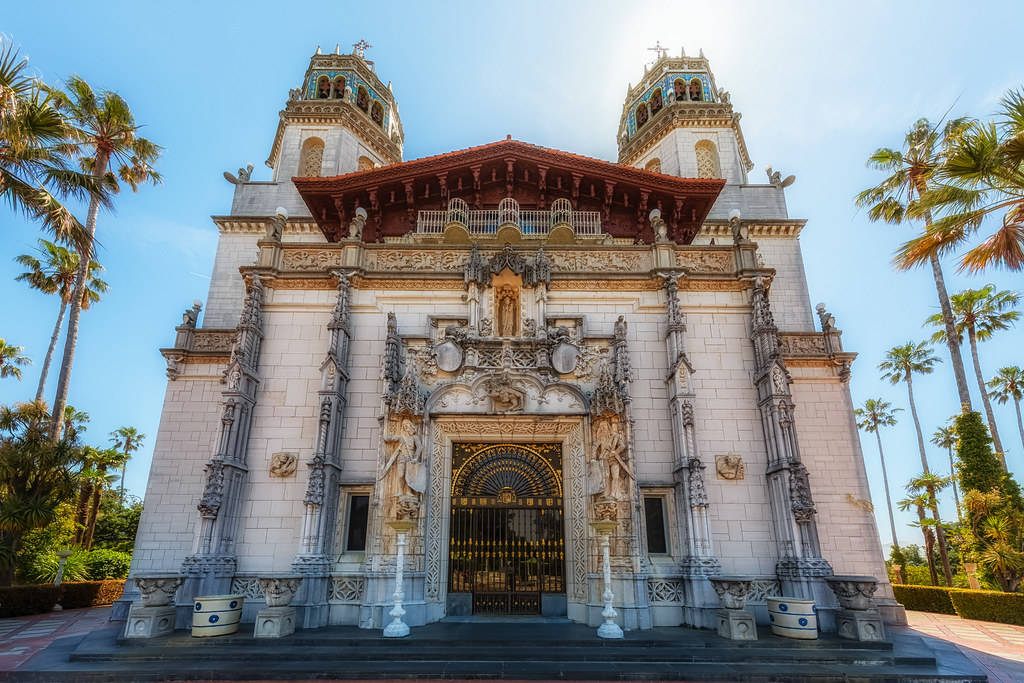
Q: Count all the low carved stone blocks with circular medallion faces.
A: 4